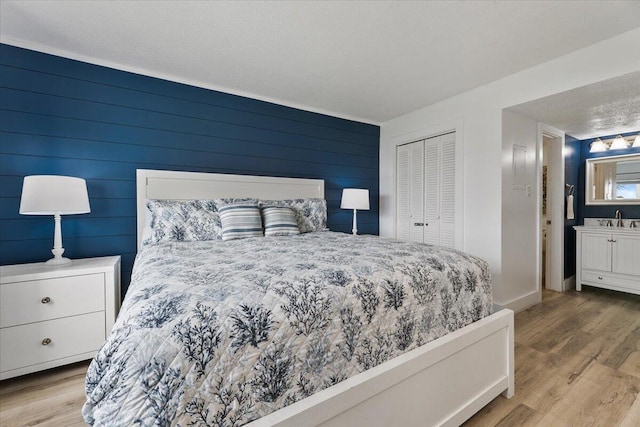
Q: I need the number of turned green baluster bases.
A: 0